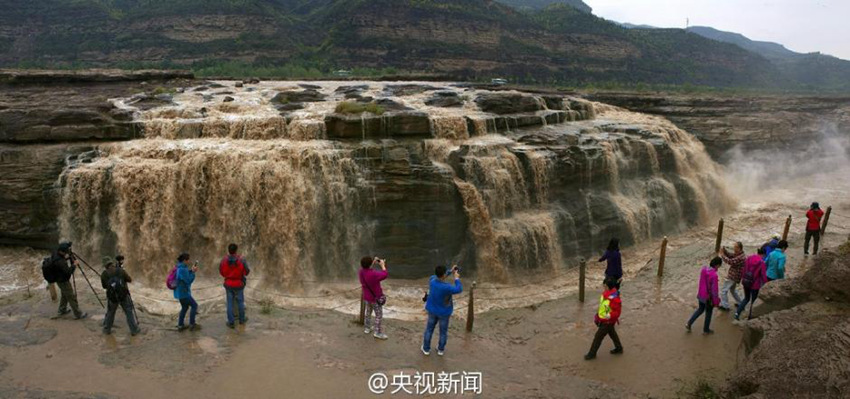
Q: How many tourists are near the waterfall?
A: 14